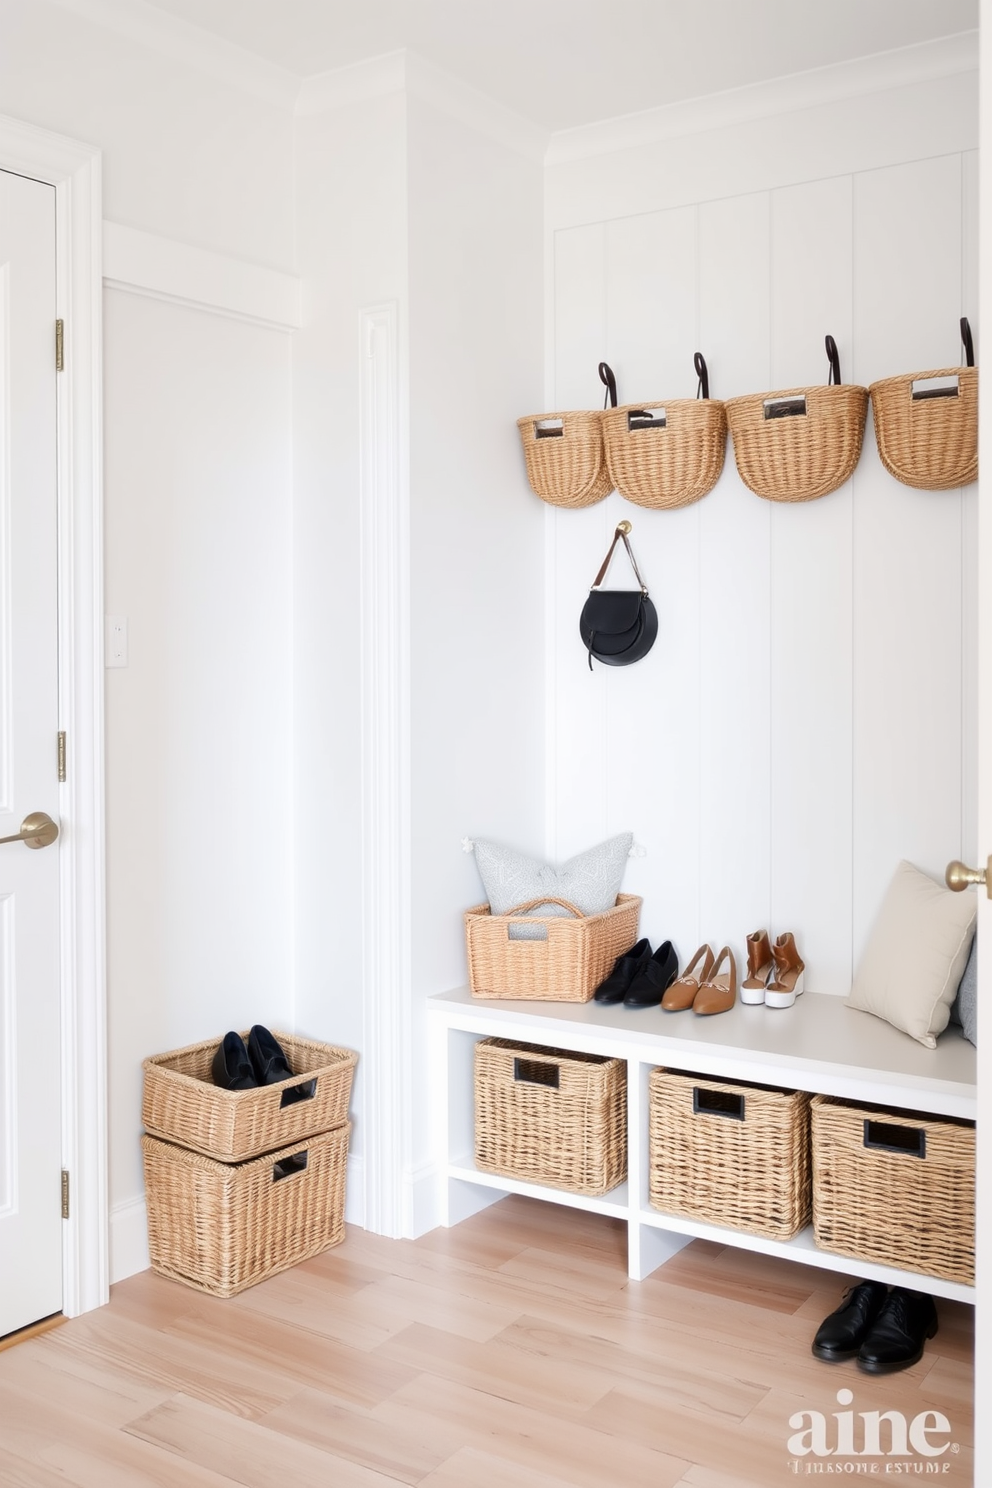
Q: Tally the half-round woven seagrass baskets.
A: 4